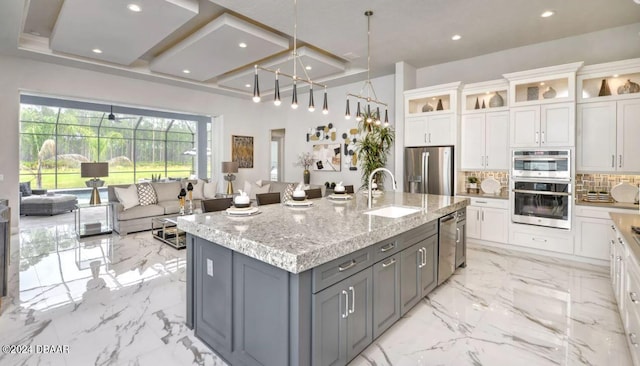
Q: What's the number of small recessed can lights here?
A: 8